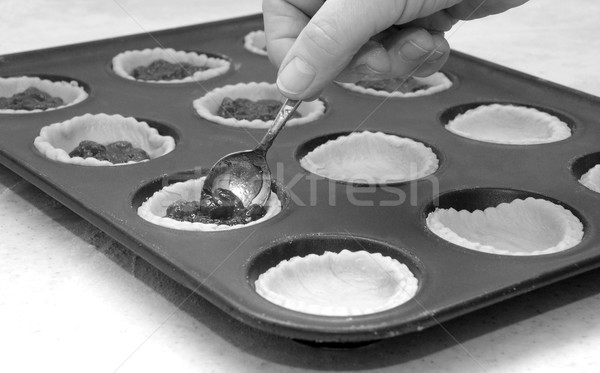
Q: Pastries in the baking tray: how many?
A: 12